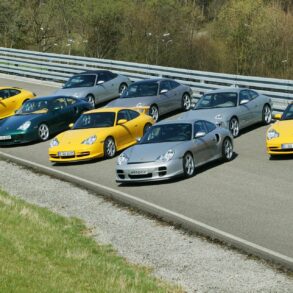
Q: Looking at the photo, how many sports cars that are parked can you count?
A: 8